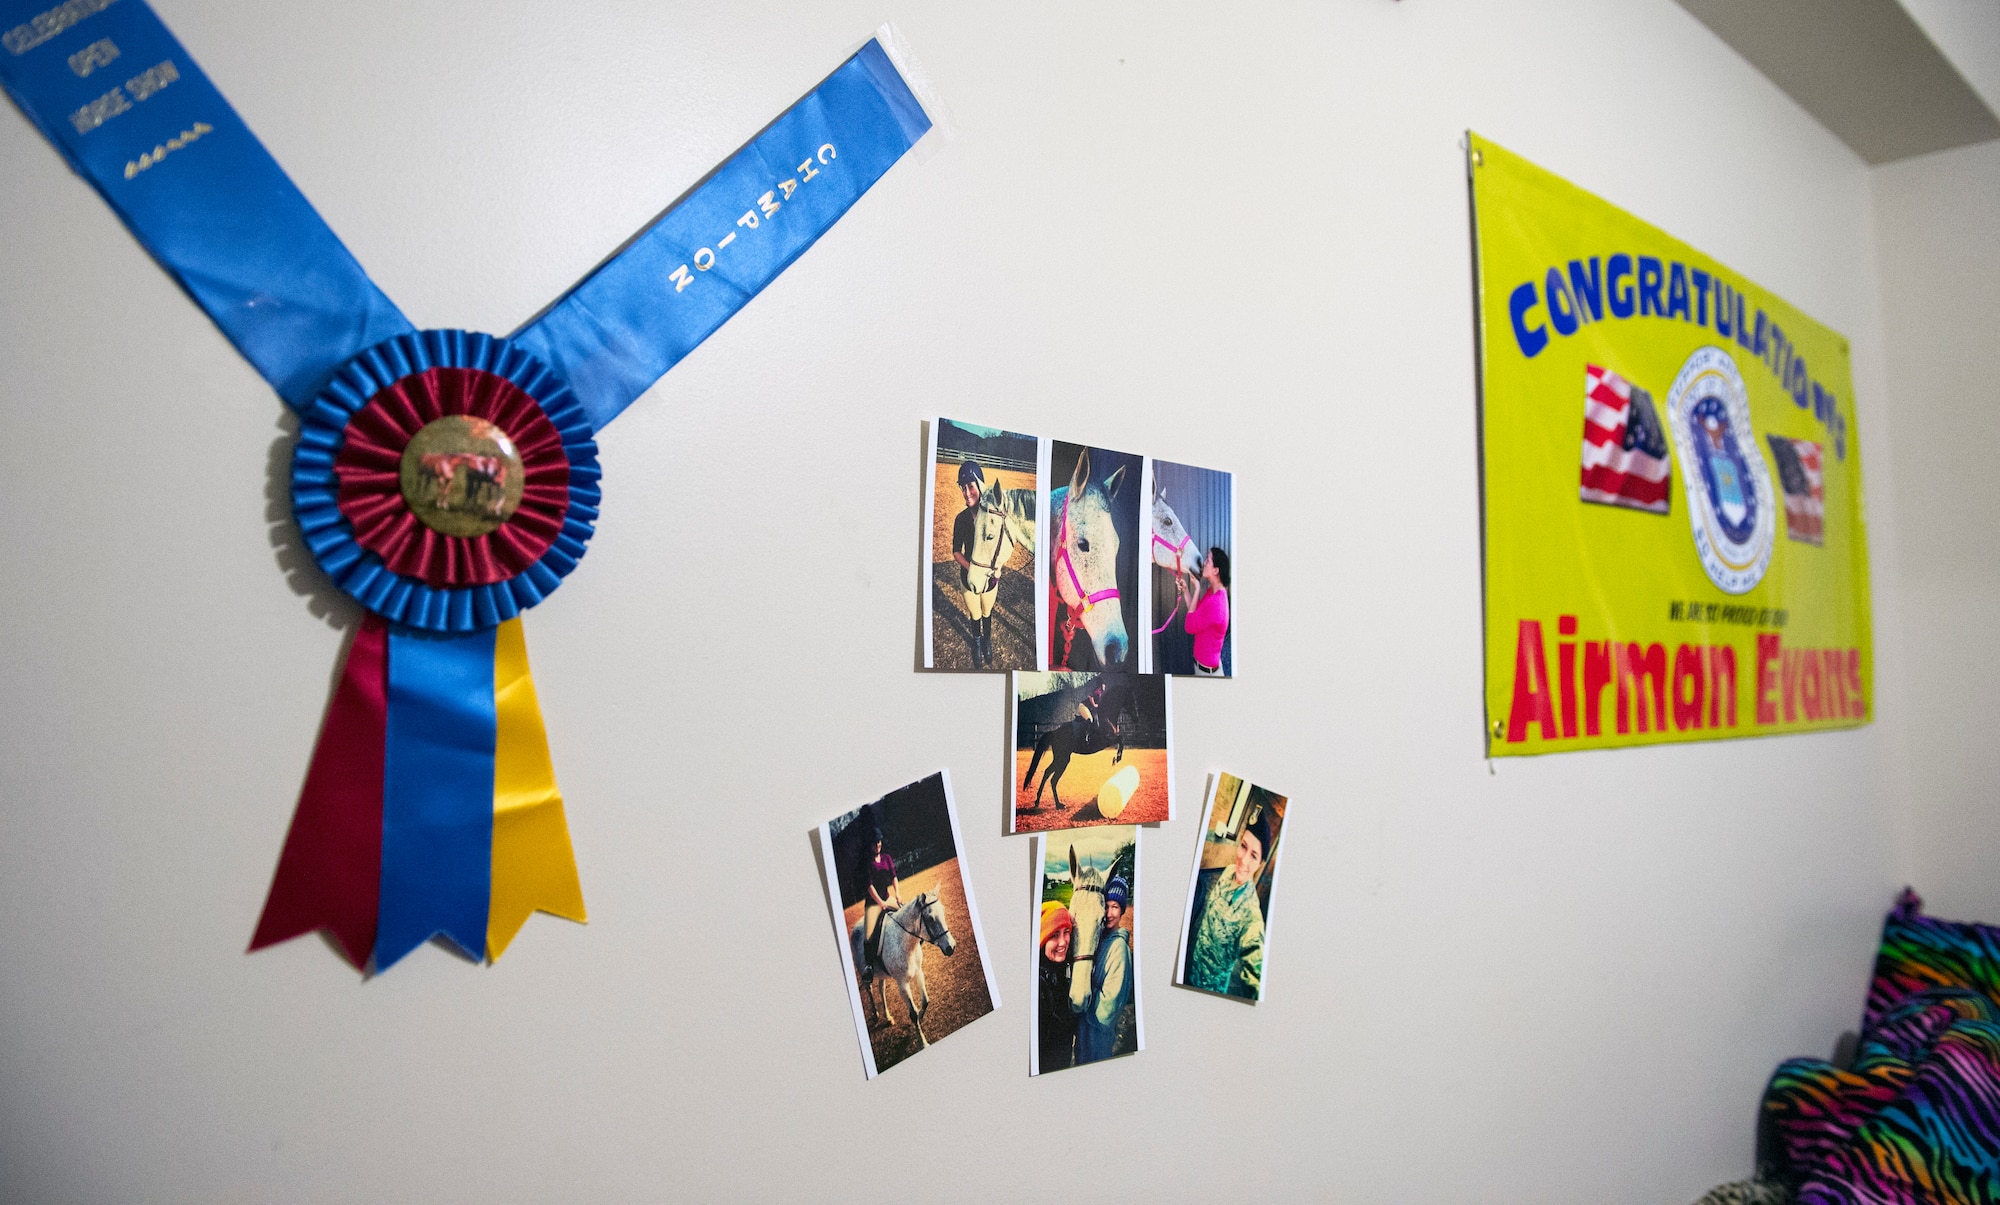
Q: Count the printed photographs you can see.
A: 7